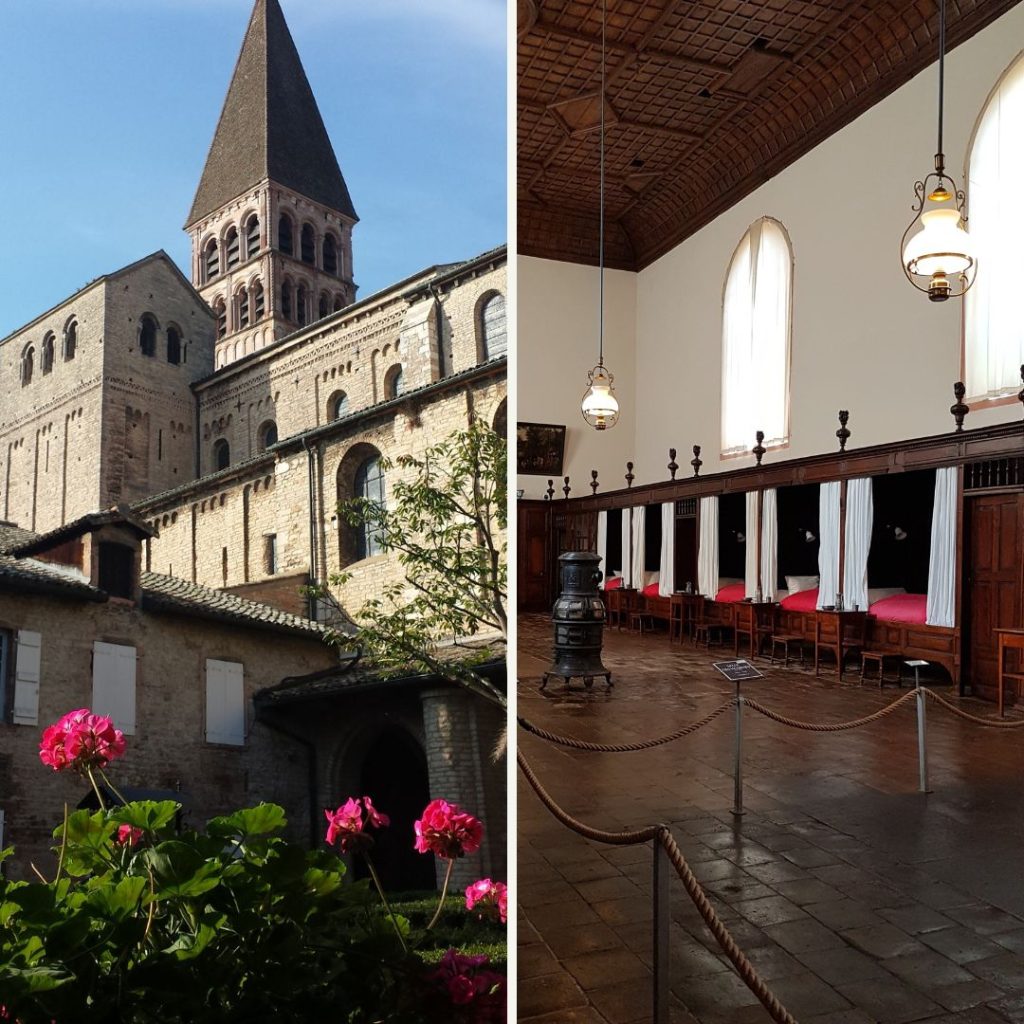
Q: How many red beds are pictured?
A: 5